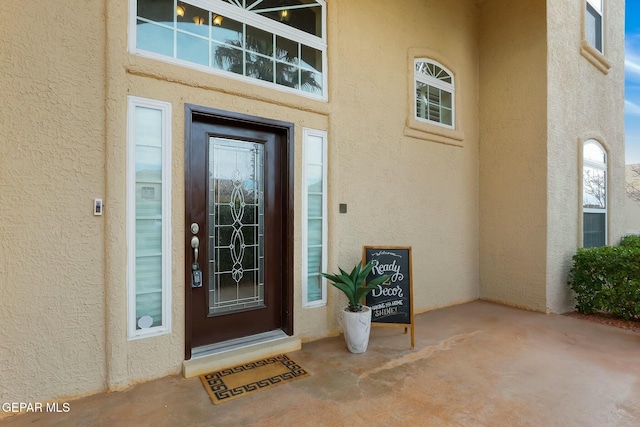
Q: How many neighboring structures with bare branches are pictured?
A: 1